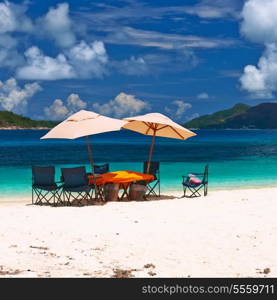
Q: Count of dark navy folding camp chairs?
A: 5